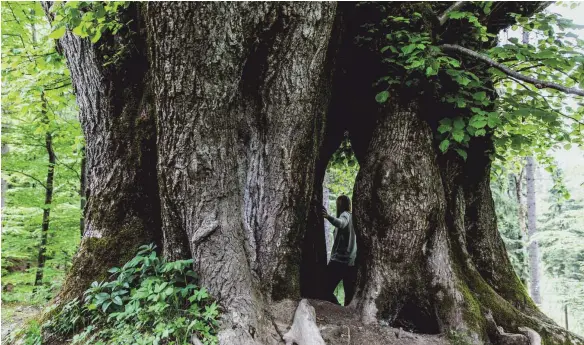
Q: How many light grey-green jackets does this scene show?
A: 1